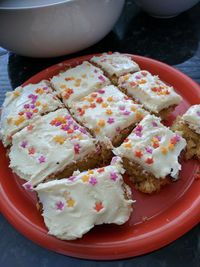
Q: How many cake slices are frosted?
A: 9